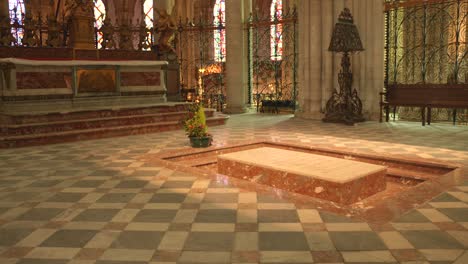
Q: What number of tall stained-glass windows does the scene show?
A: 5